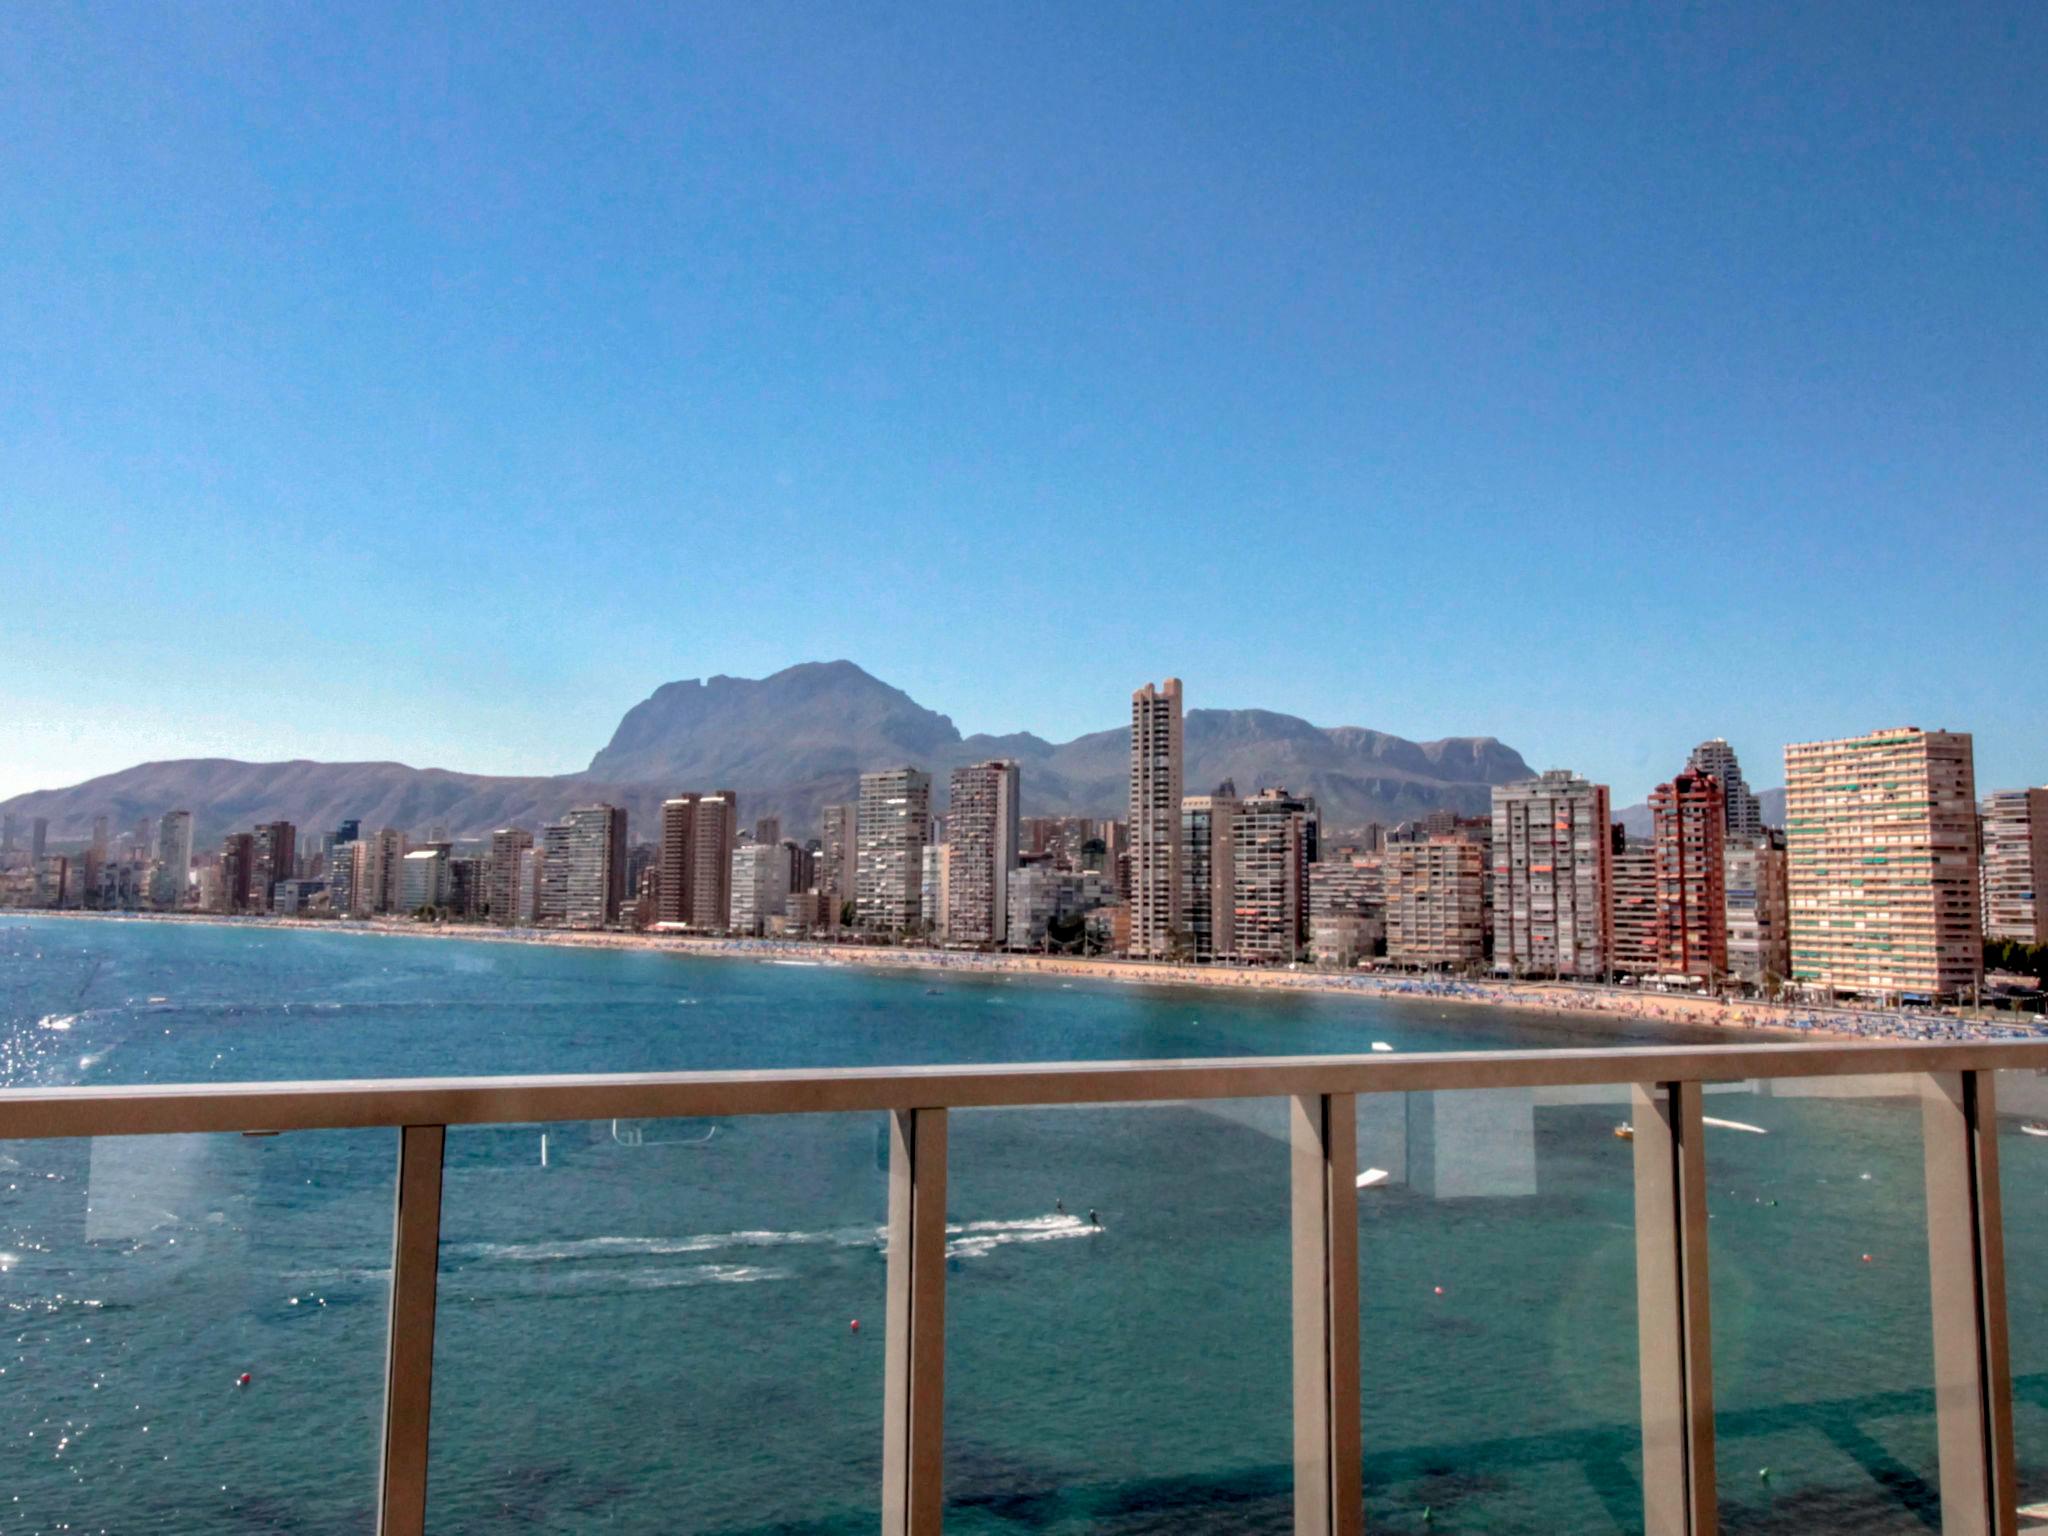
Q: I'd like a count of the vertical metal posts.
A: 5